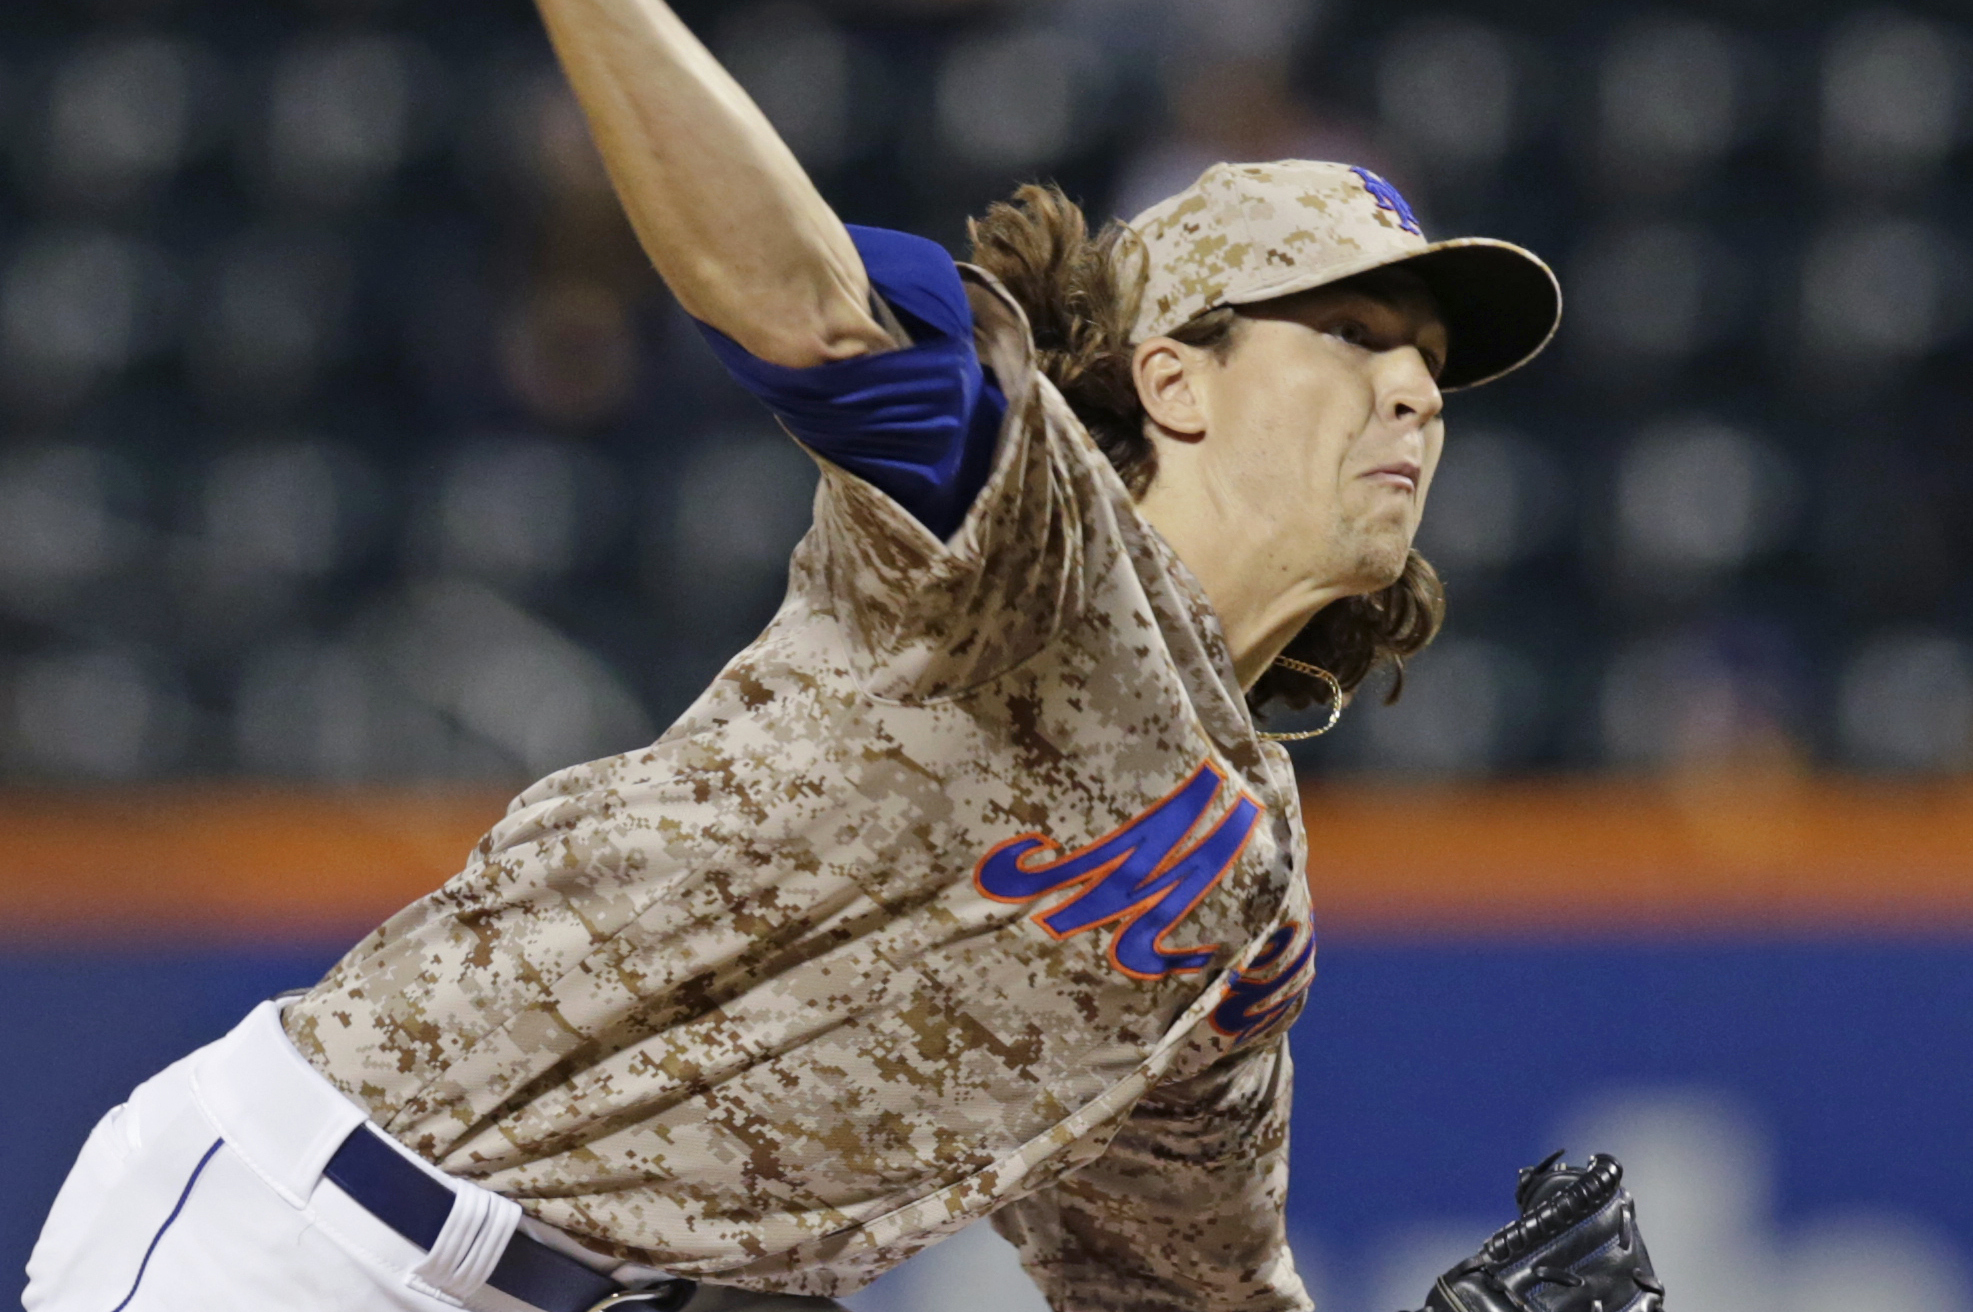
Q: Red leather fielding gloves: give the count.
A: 0